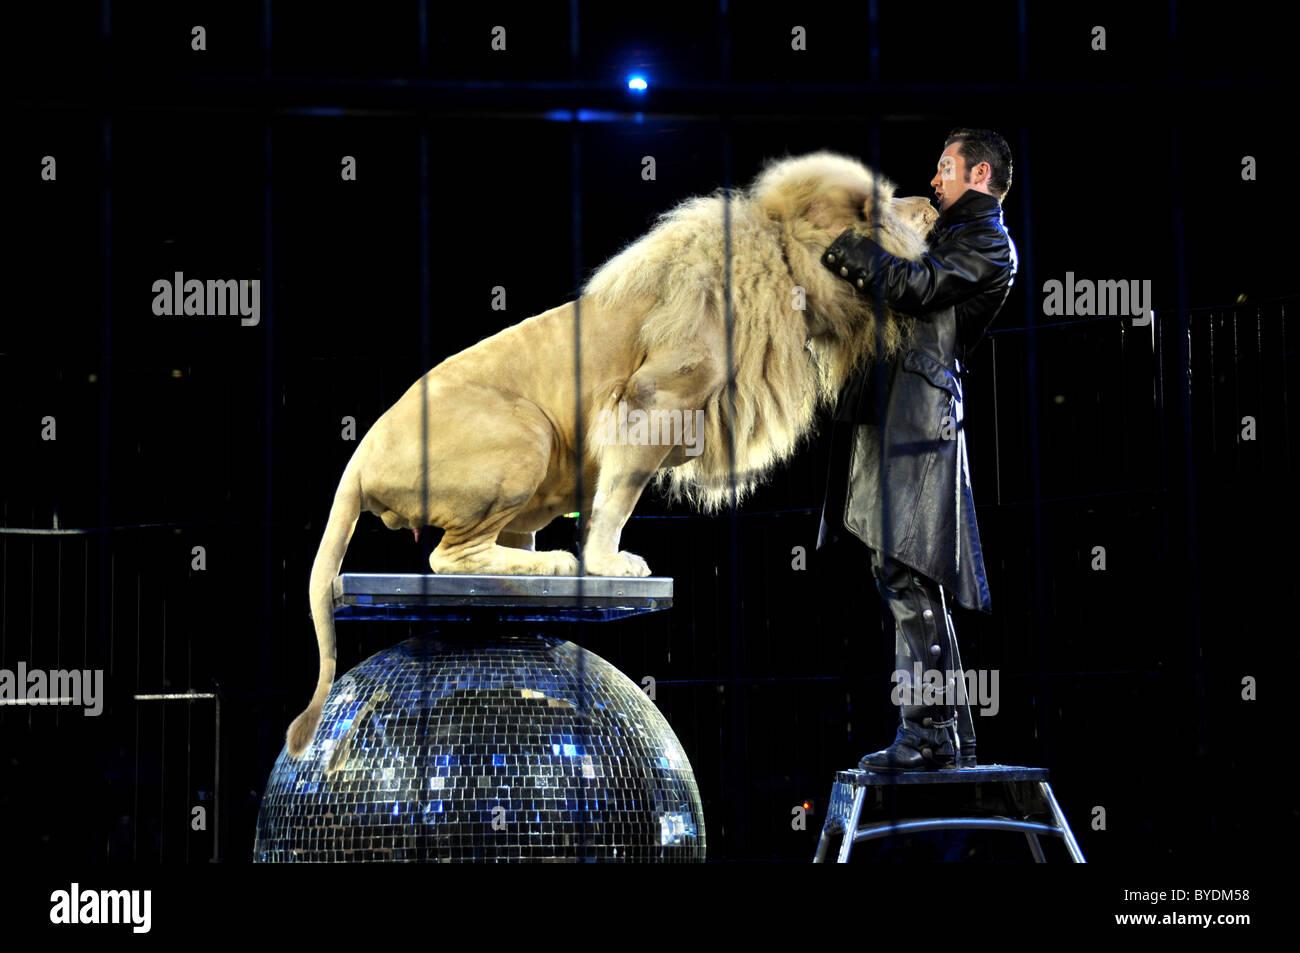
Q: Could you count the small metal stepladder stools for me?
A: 1